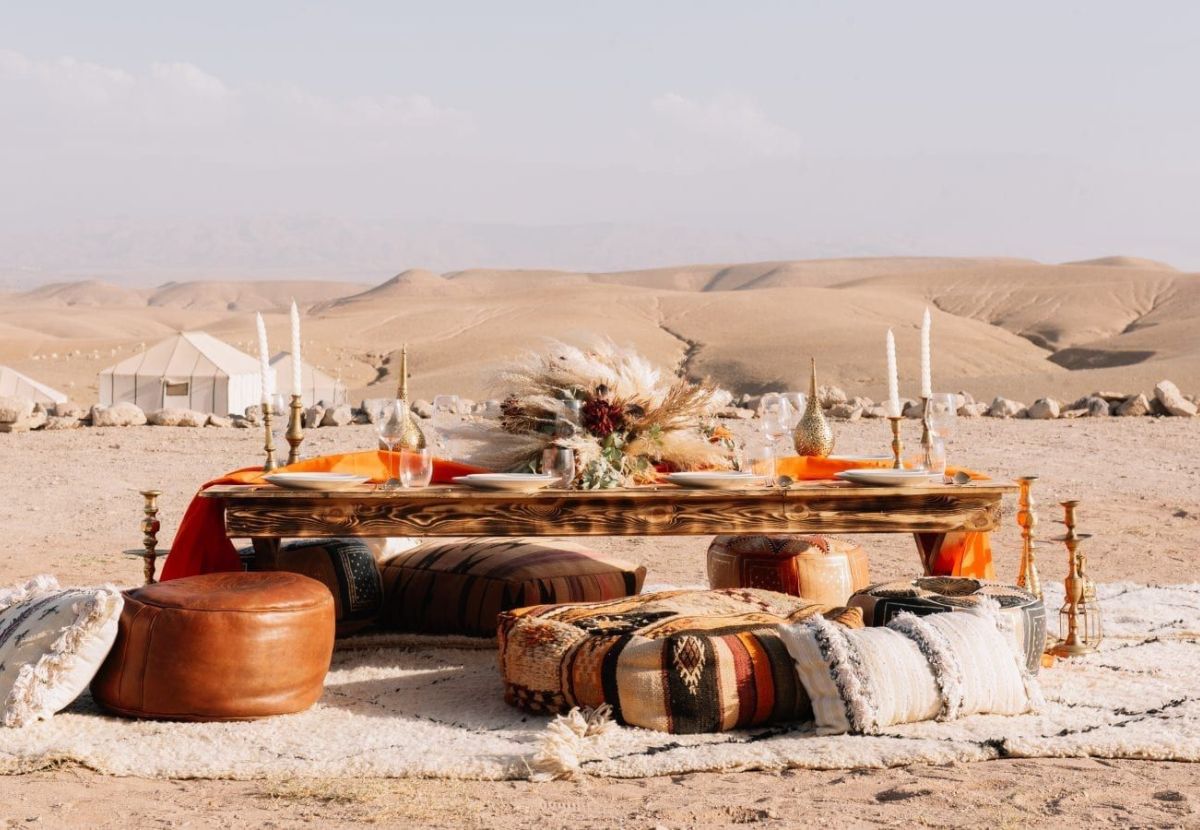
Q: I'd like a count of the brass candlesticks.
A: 7